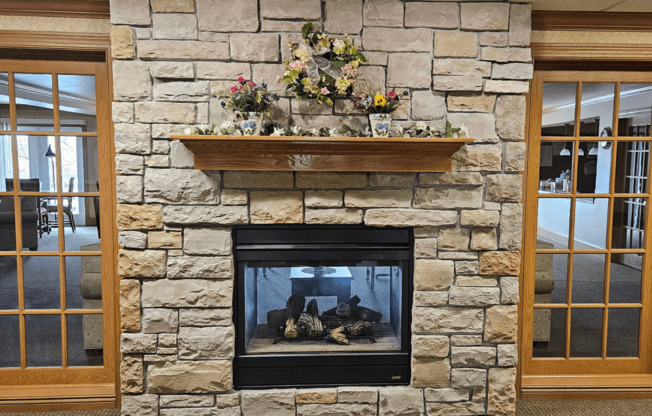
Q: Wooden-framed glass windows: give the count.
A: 2